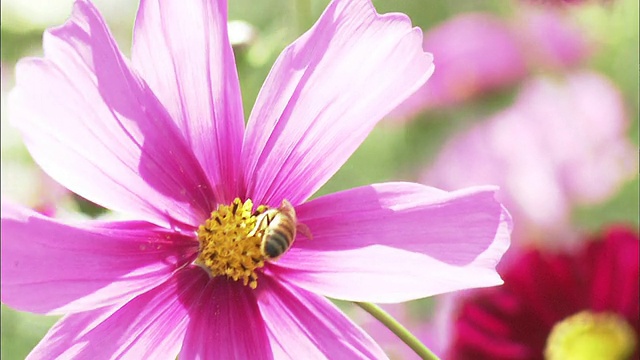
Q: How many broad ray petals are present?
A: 8